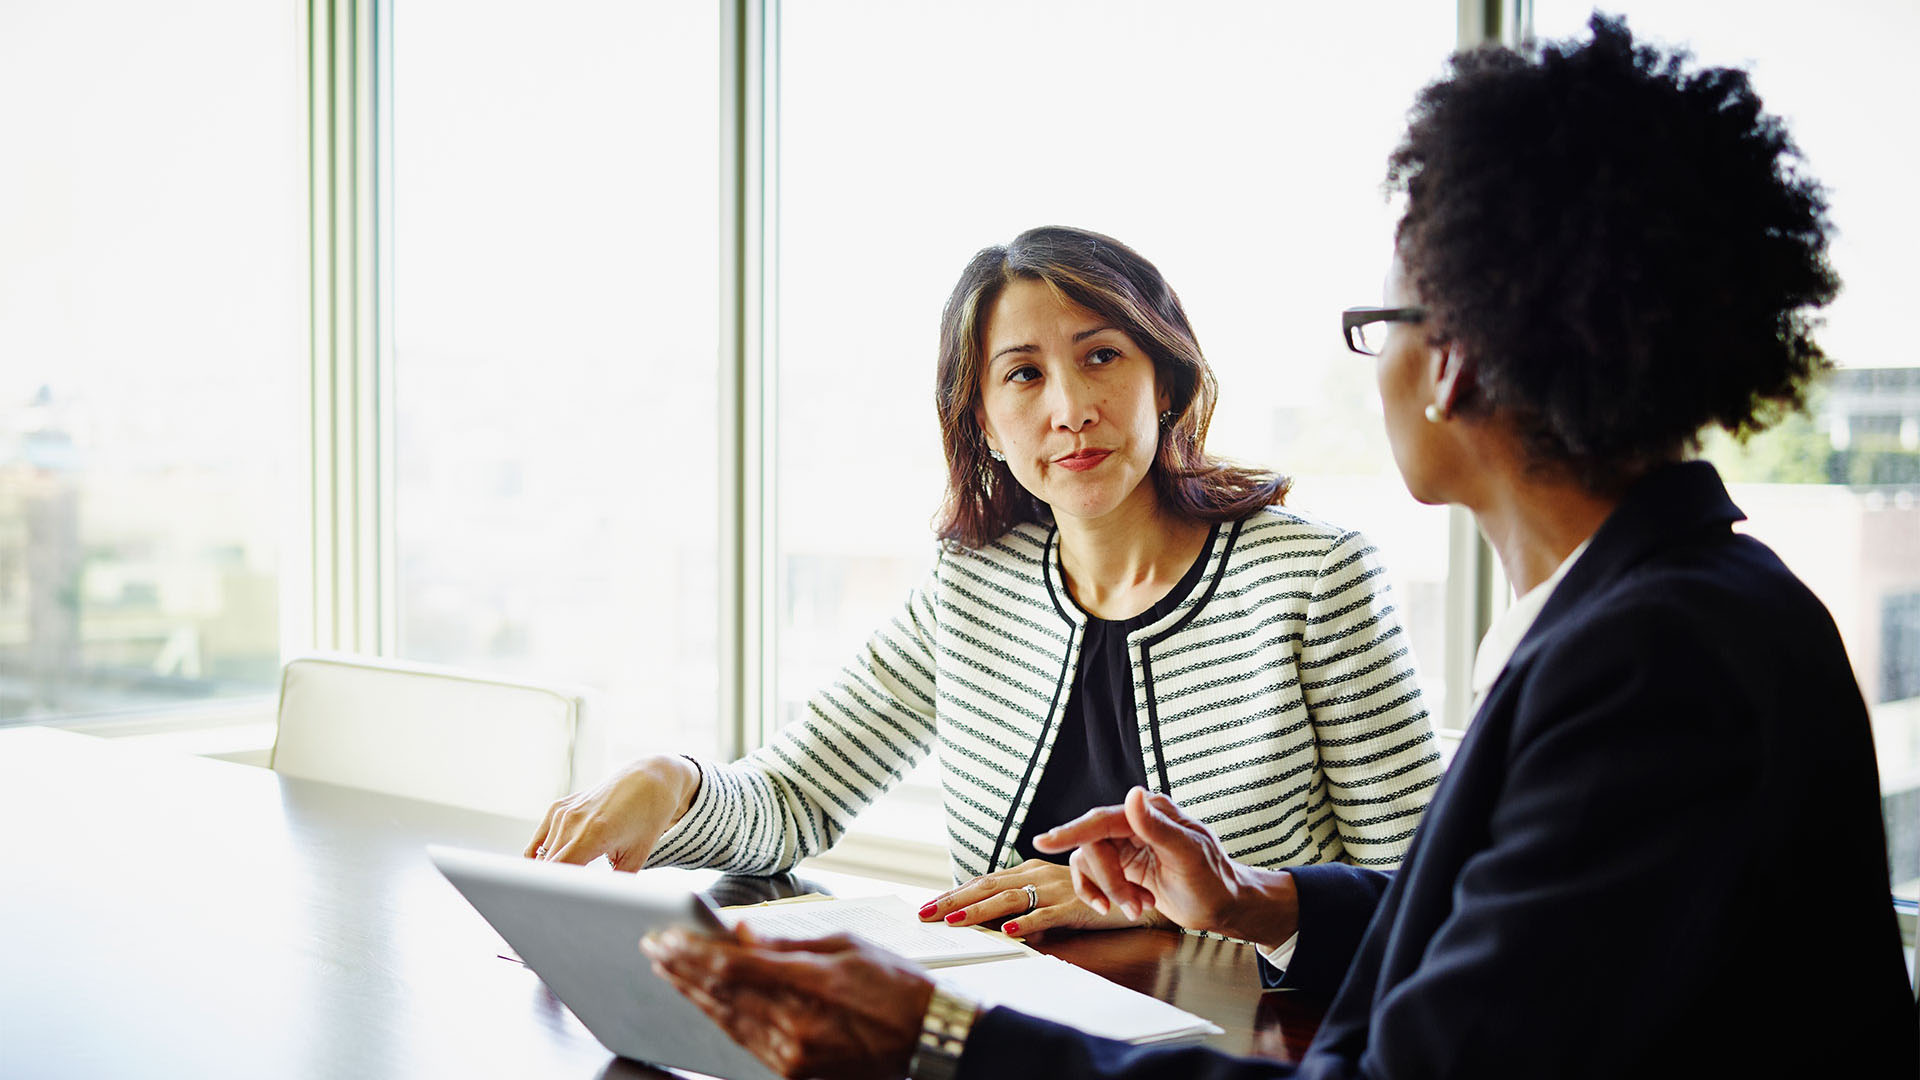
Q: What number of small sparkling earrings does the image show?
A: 2